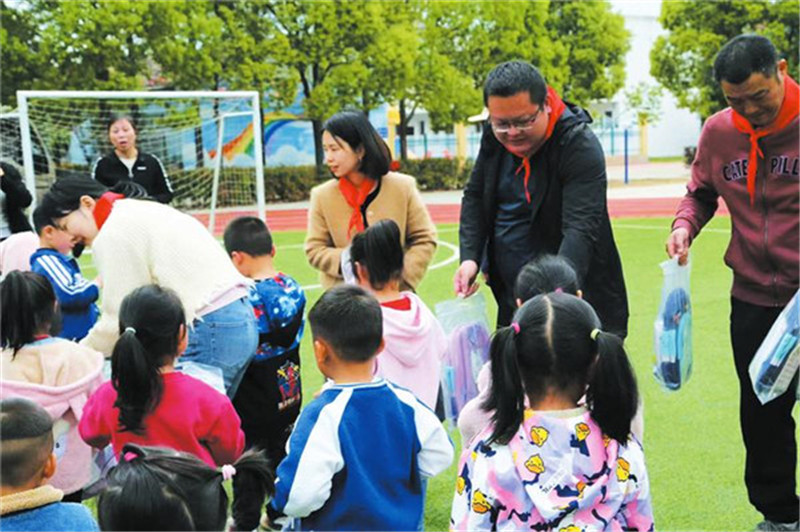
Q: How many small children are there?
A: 10